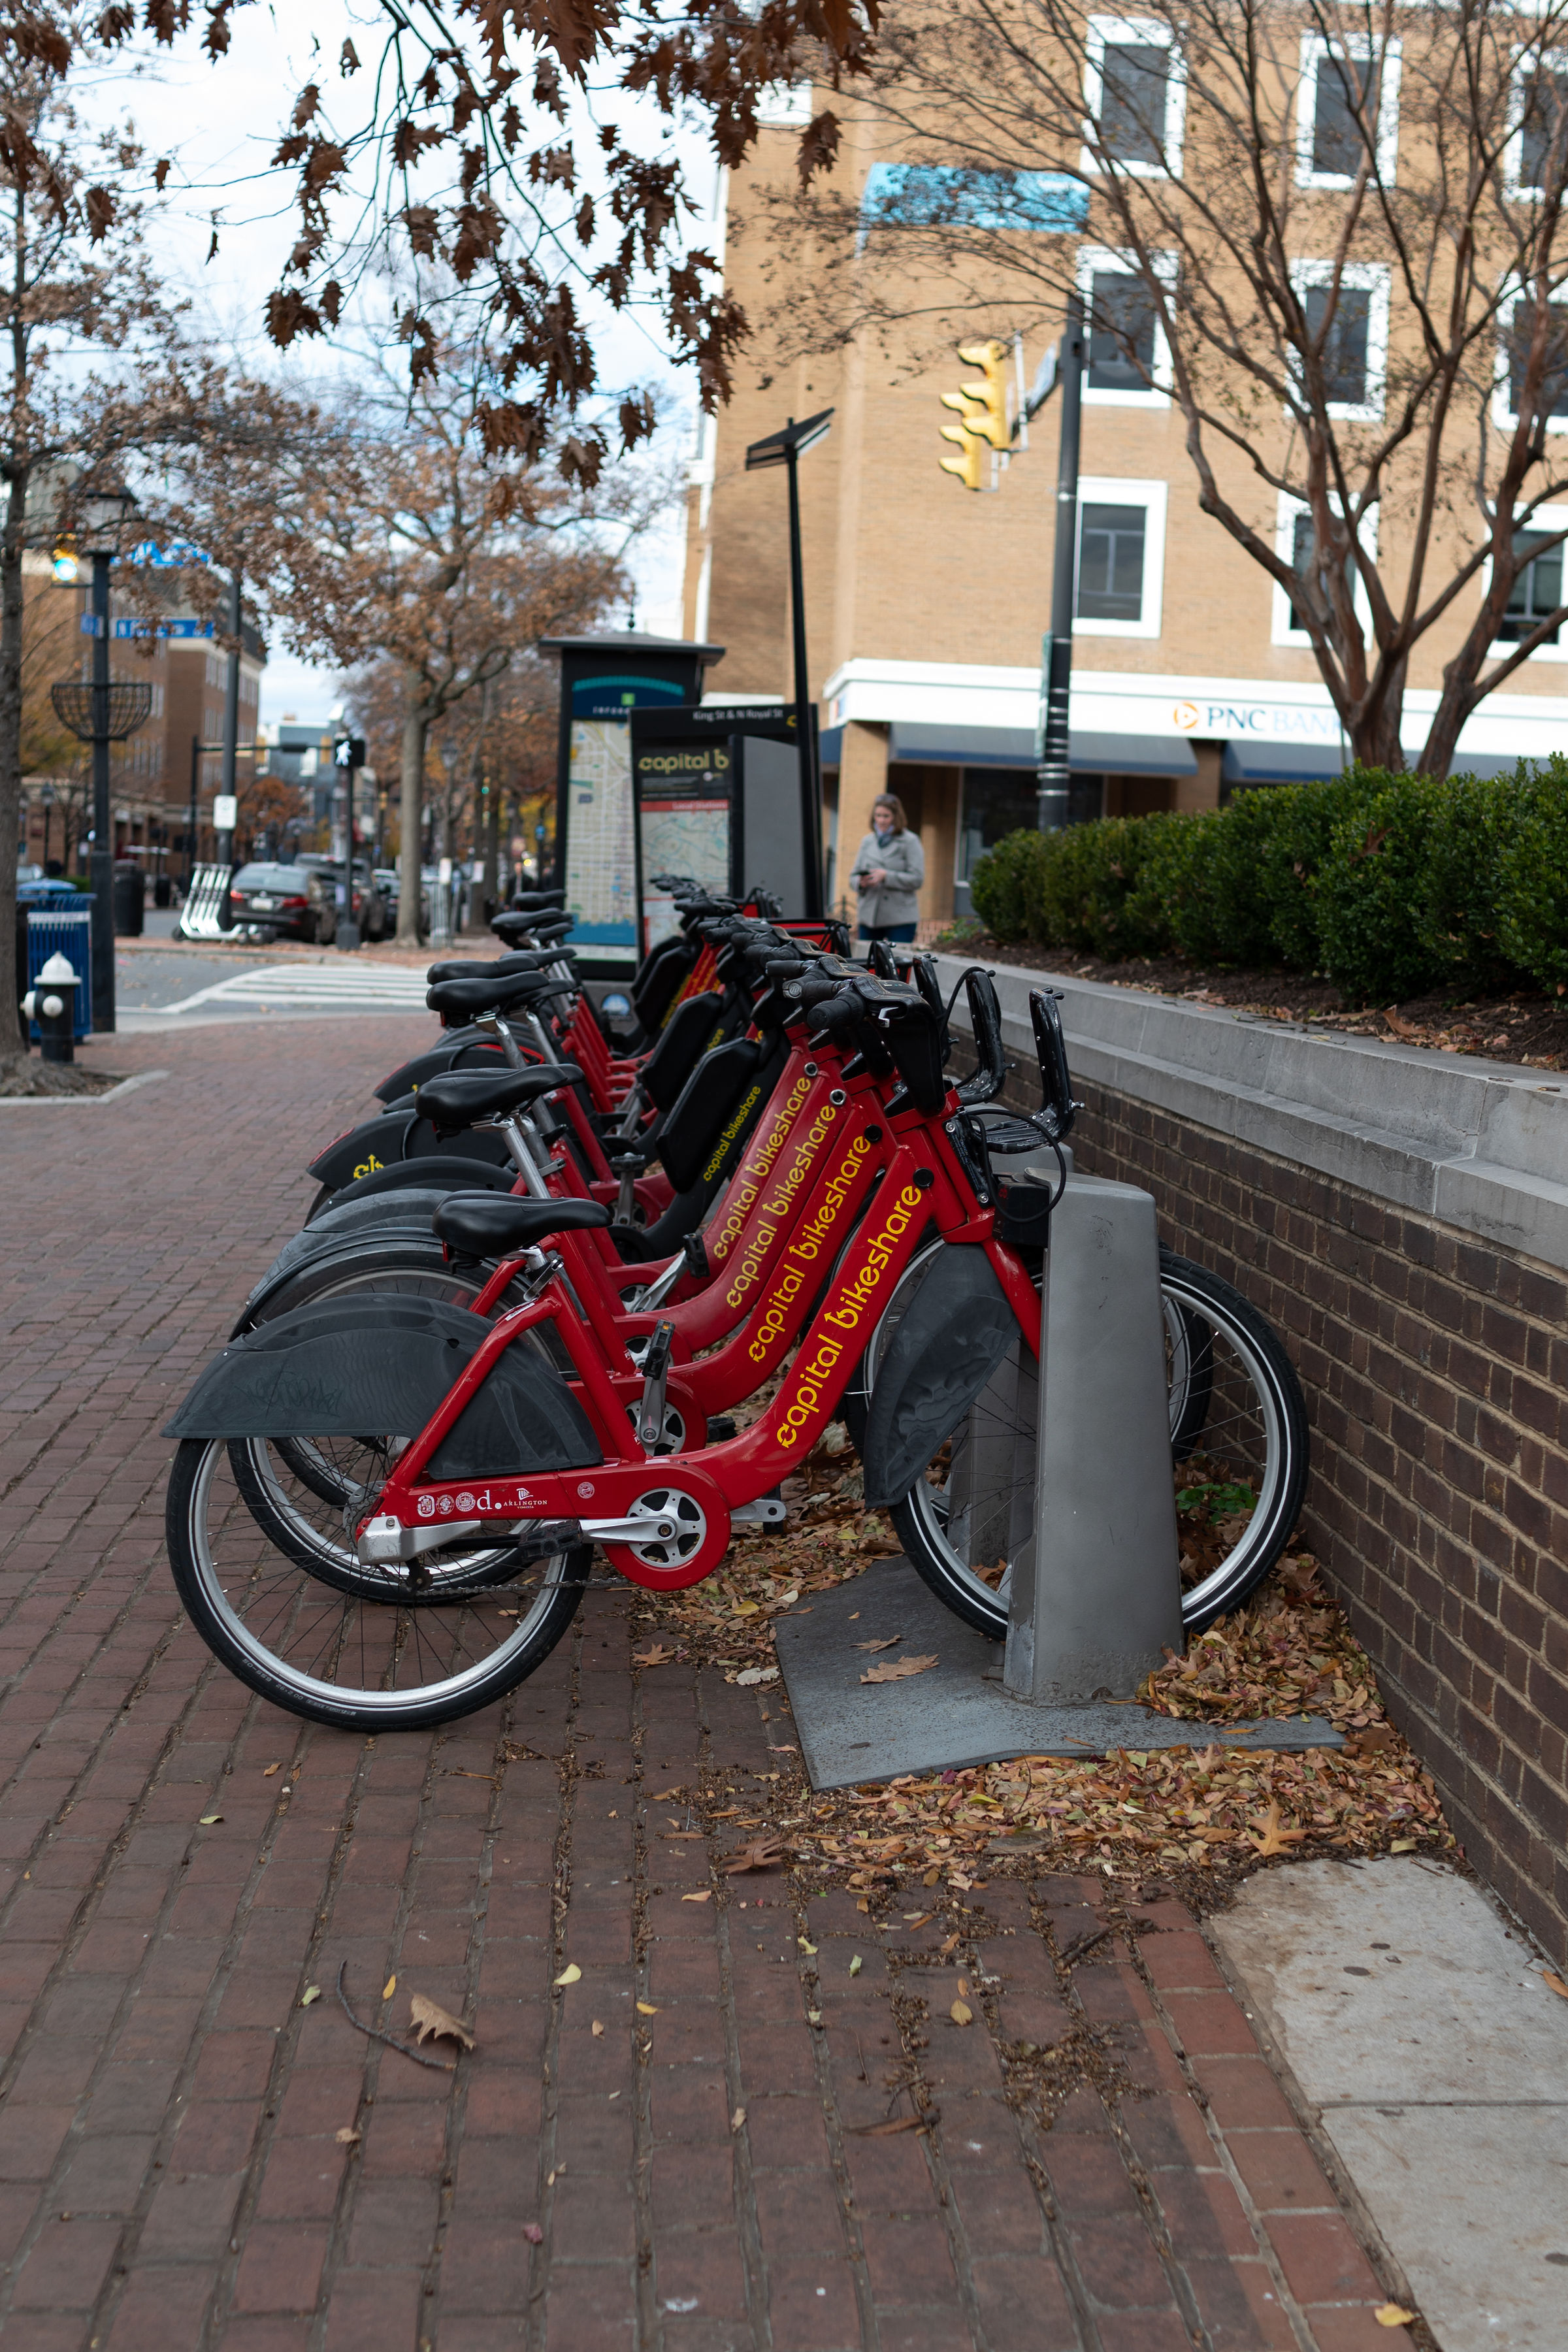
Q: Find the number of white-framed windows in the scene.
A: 9